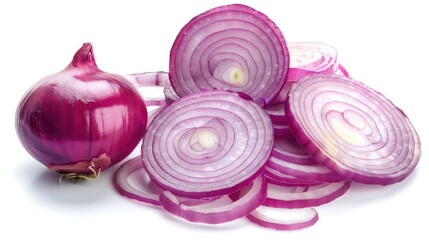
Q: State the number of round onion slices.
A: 3